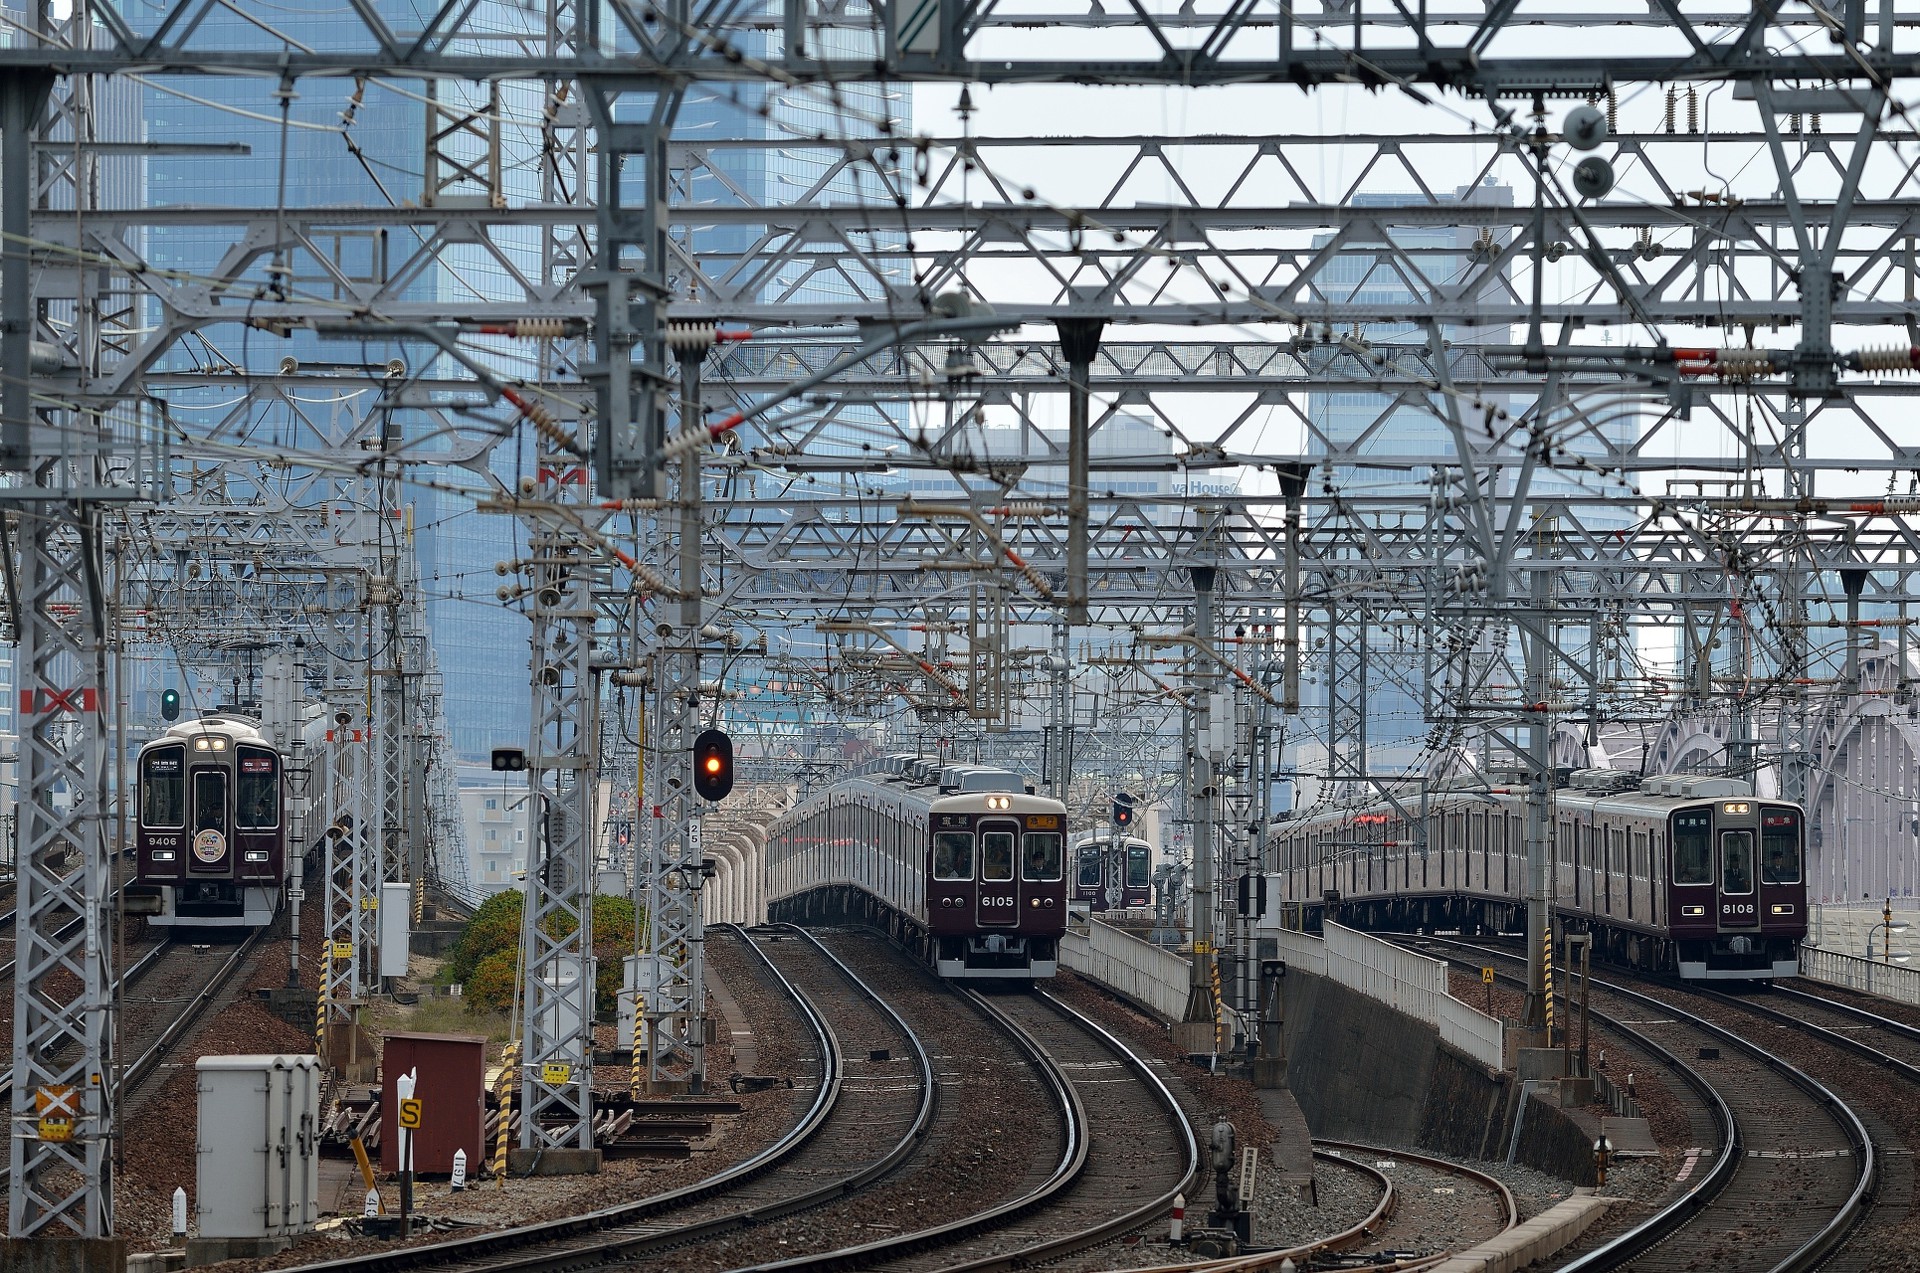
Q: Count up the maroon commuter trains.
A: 4